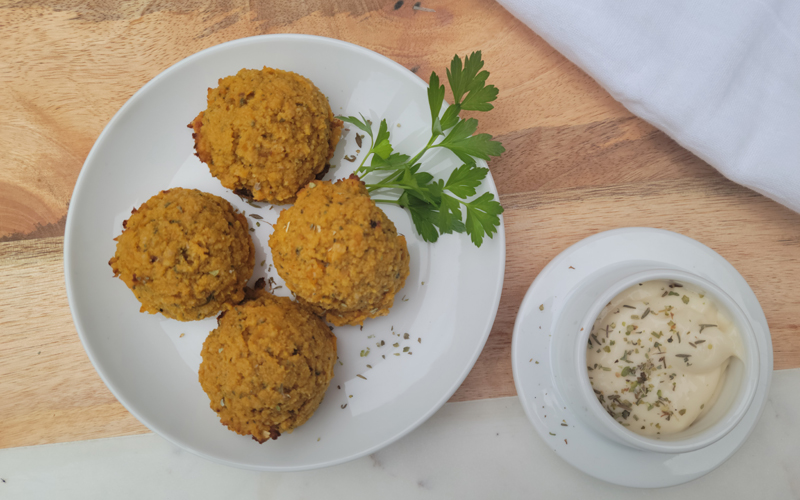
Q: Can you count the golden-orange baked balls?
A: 4